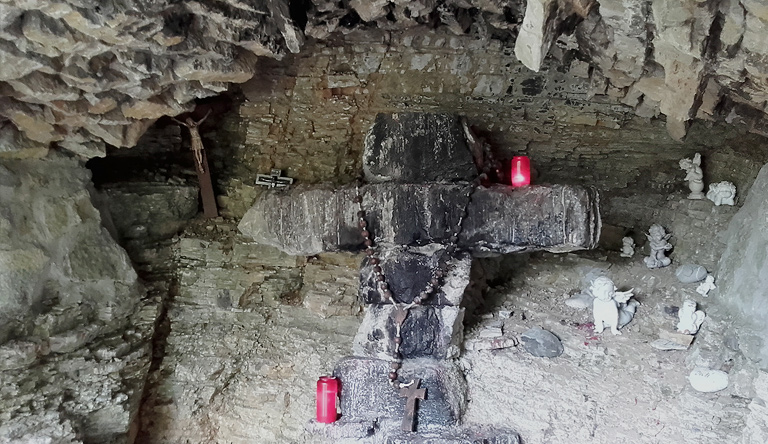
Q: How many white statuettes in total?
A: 7